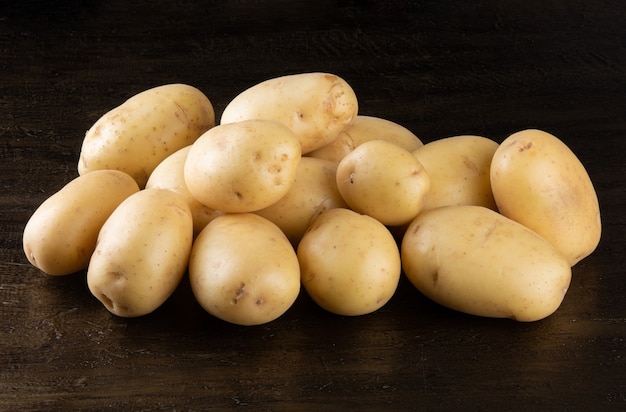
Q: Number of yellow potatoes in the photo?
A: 14